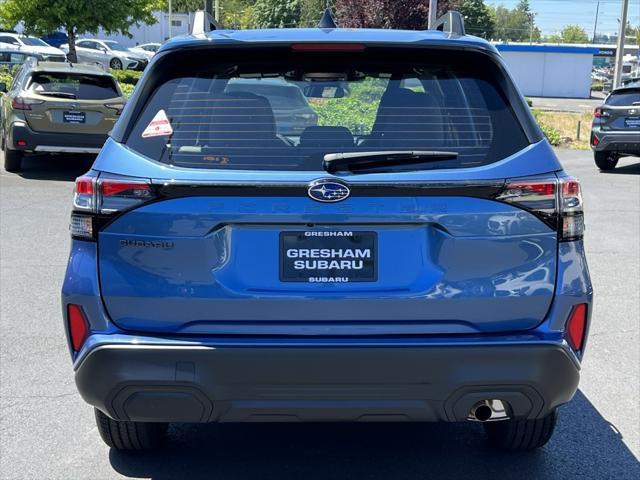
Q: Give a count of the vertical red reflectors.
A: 2